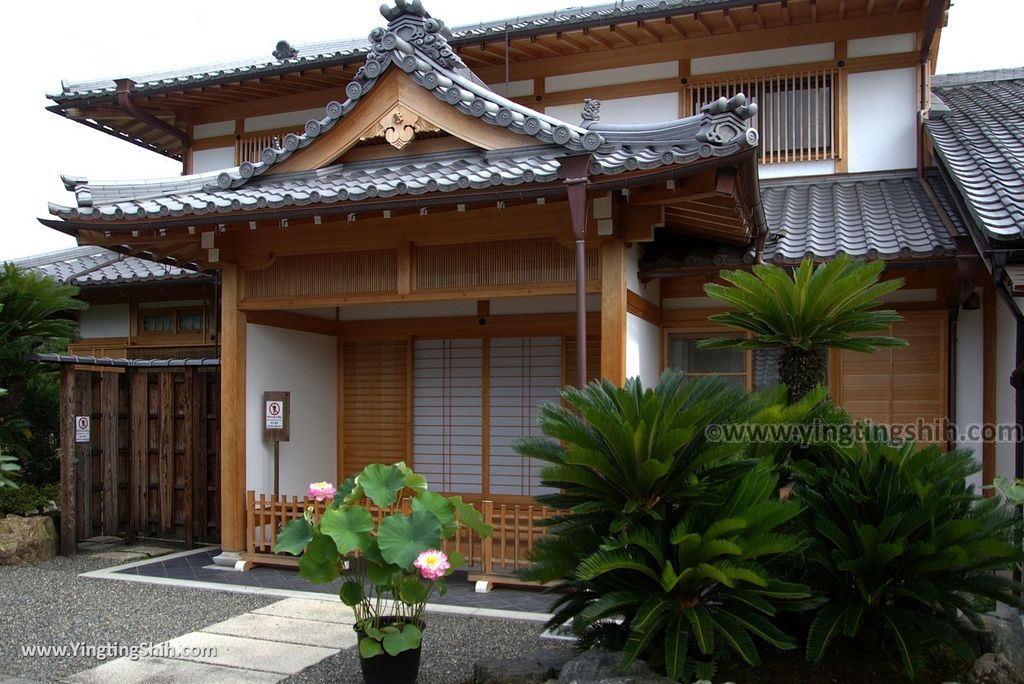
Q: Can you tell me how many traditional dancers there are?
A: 0